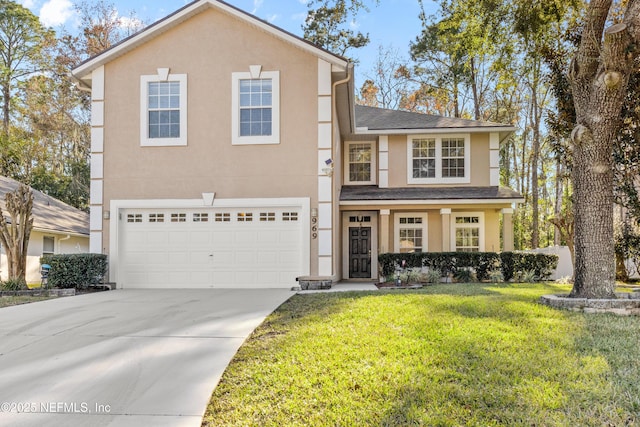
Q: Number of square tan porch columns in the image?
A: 3